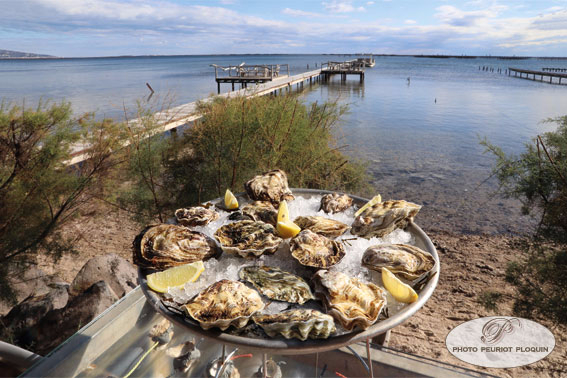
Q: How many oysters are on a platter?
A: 14